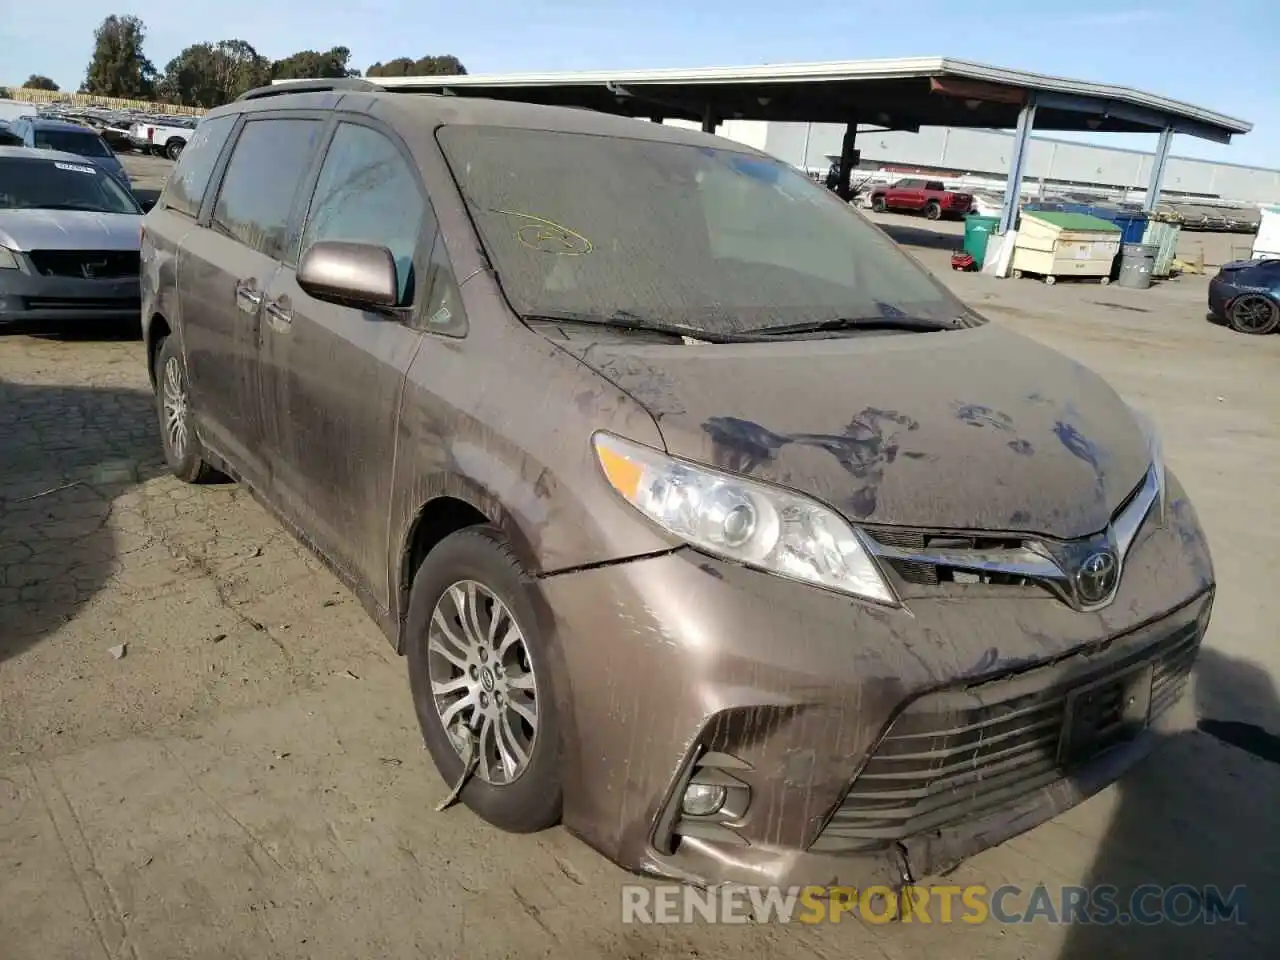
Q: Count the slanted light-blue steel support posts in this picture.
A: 2